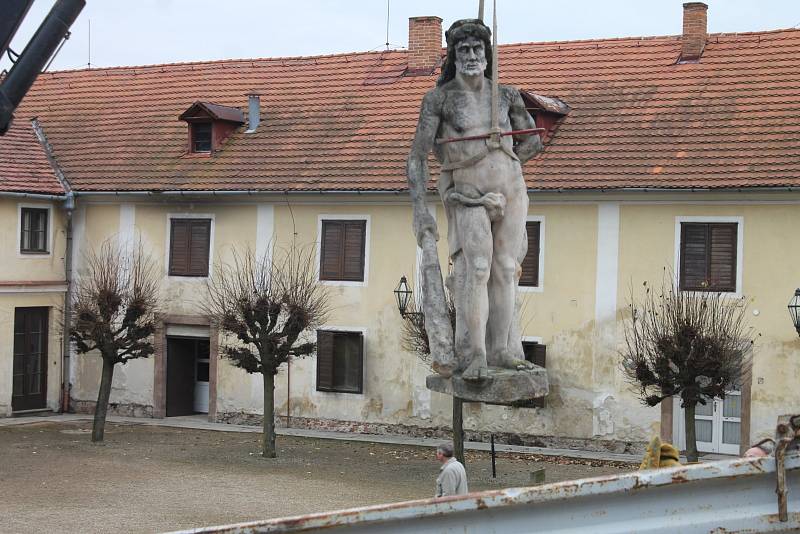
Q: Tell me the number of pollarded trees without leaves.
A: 4